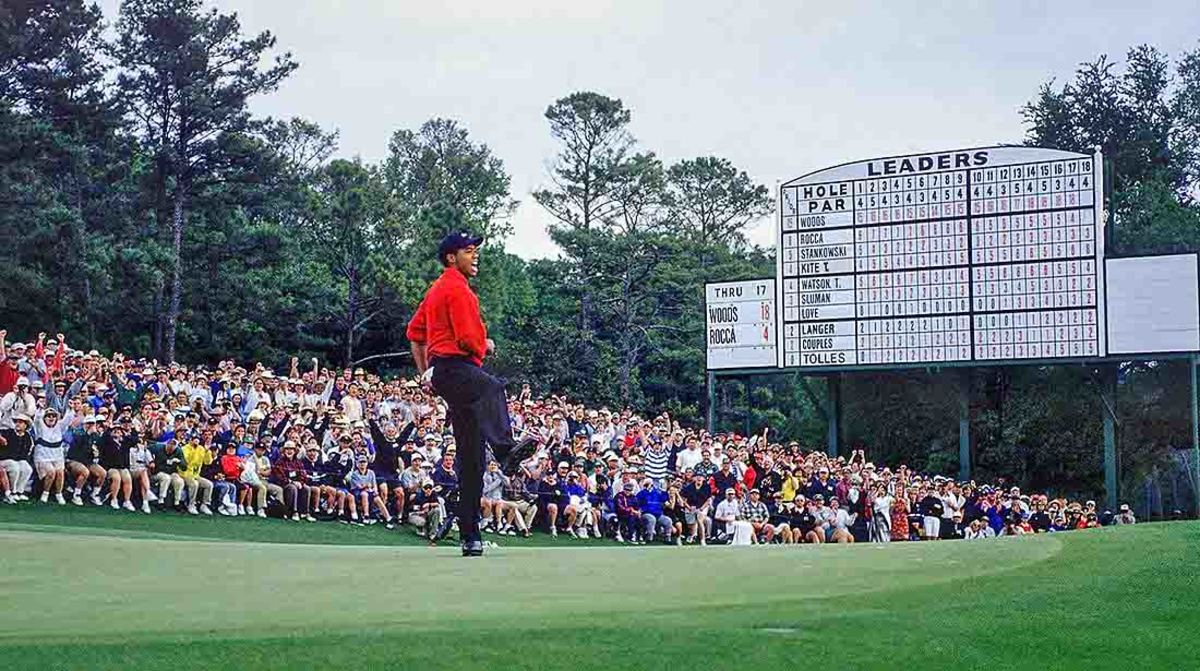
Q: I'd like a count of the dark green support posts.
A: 5